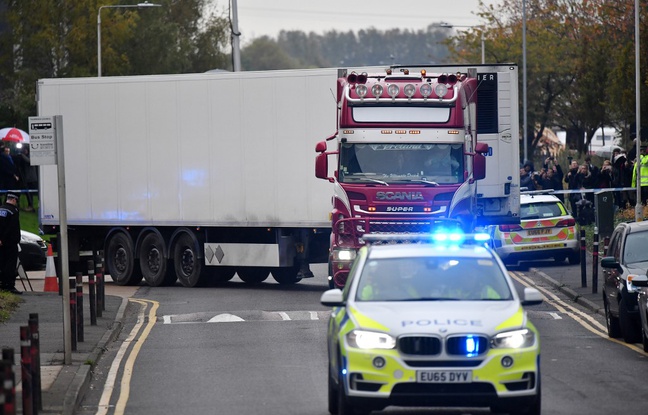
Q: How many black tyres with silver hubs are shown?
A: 3